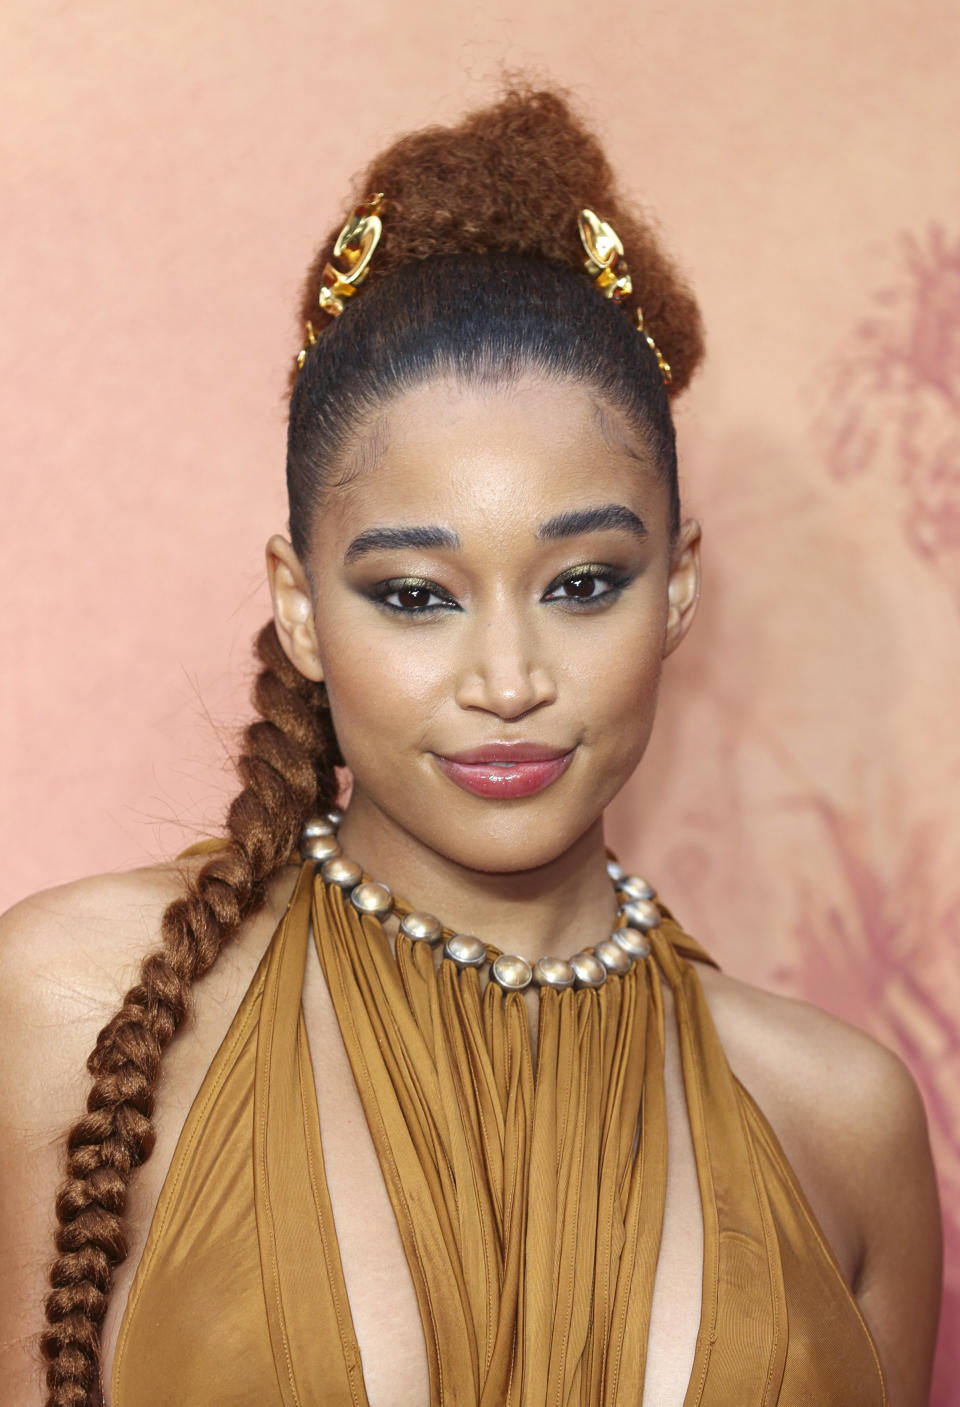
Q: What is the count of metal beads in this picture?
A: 15